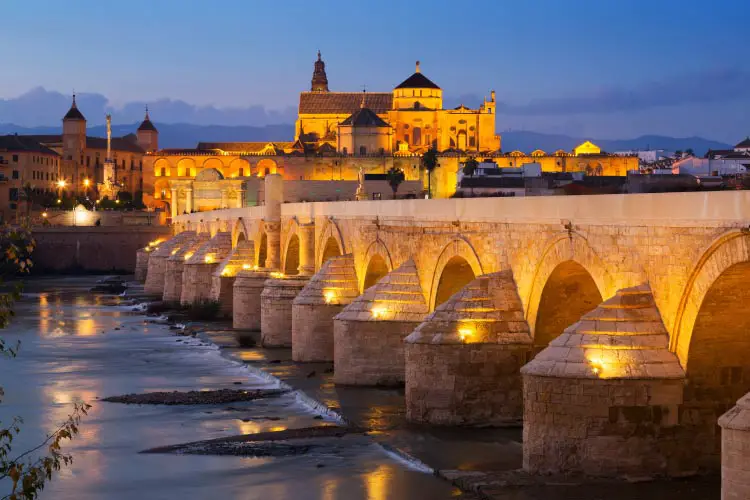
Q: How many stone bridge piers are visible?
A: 12